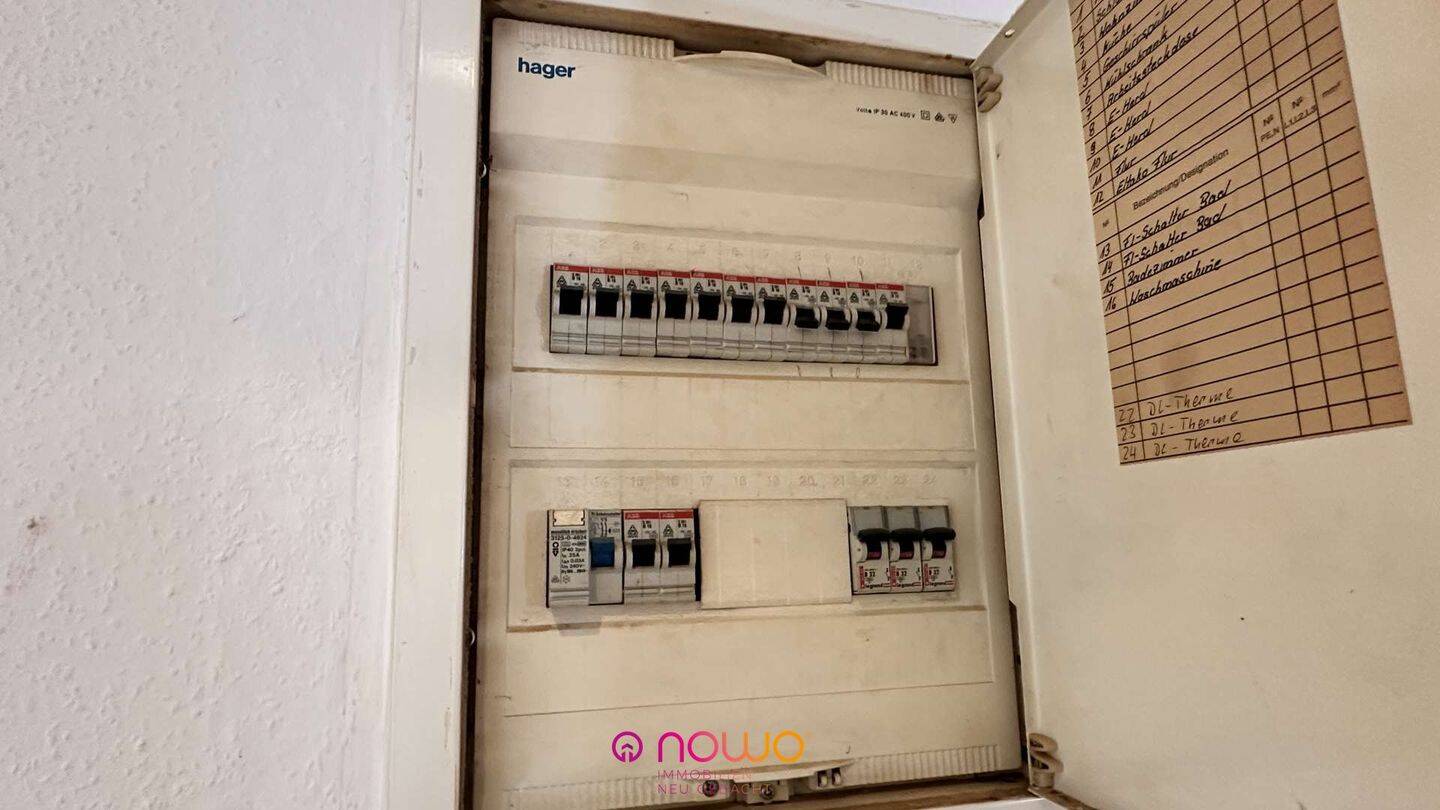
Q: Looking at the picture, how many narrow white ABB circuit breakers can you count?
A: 13